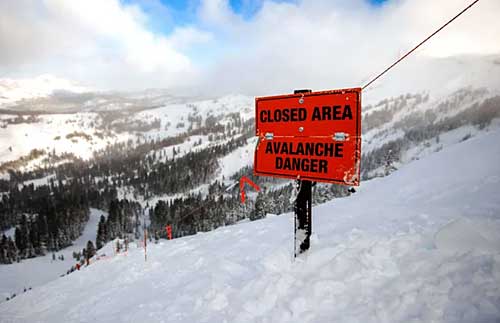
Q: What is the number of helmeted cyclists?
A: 0